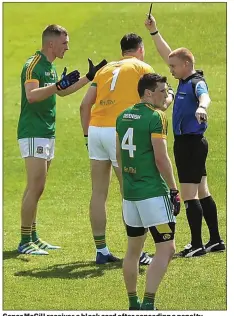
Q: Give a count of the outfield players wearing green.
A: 2